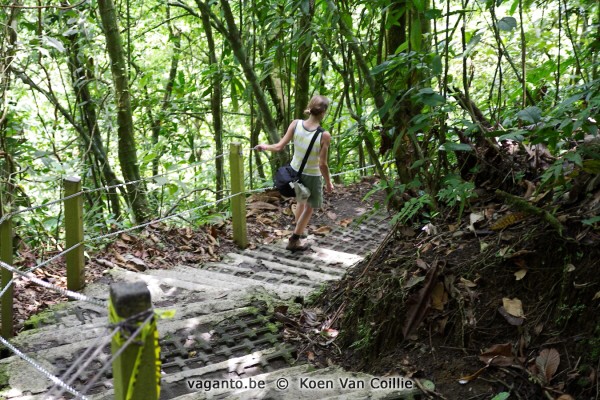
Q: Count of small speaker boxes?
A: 0